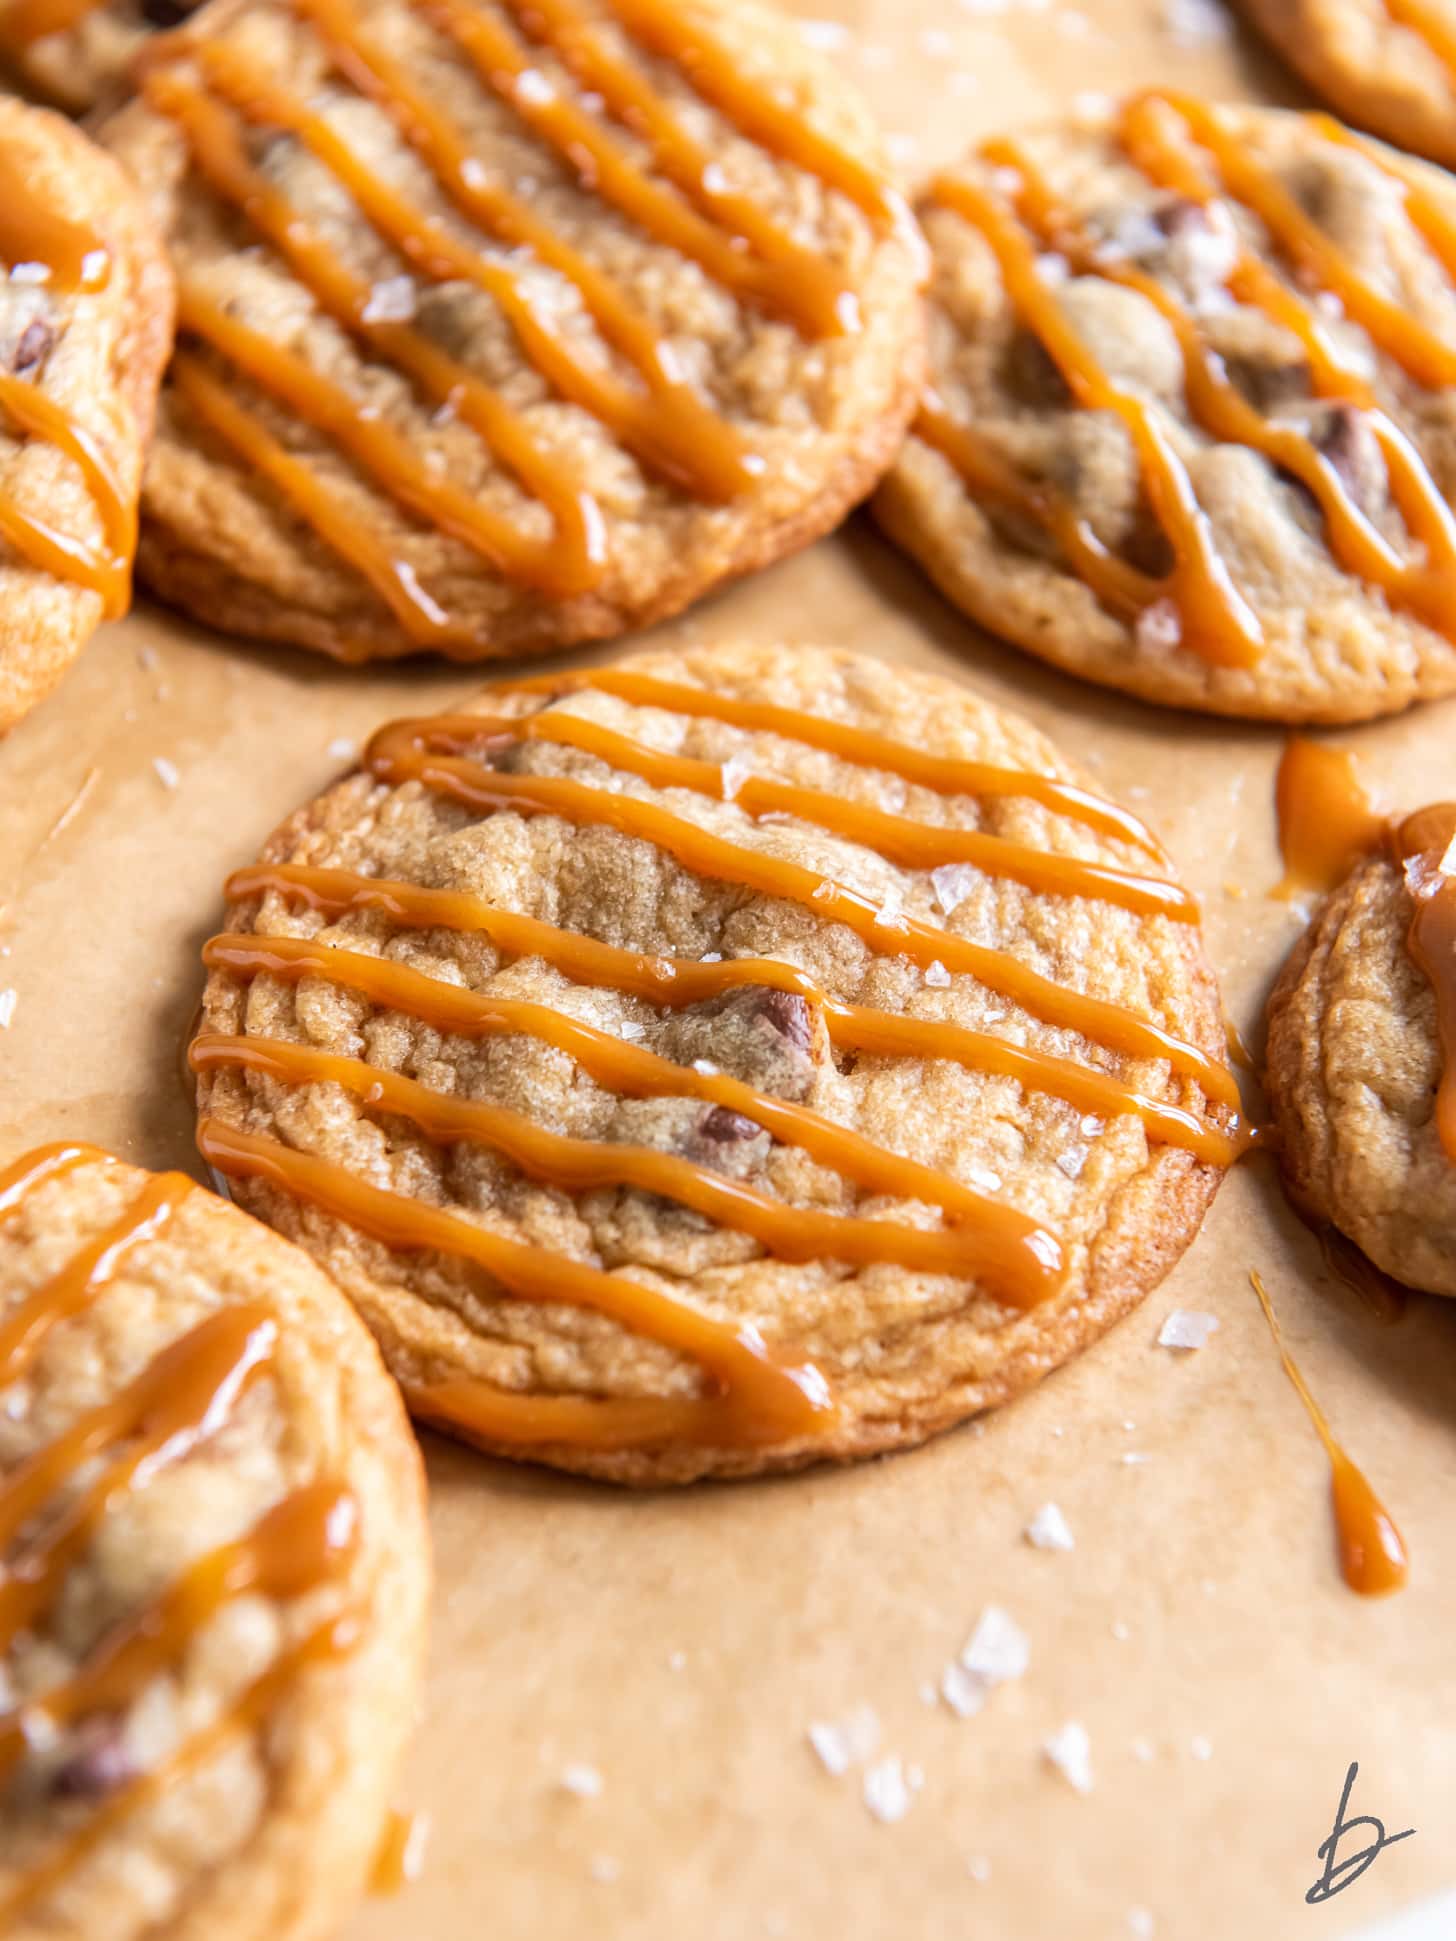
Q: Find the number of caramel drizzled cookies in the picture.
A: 8